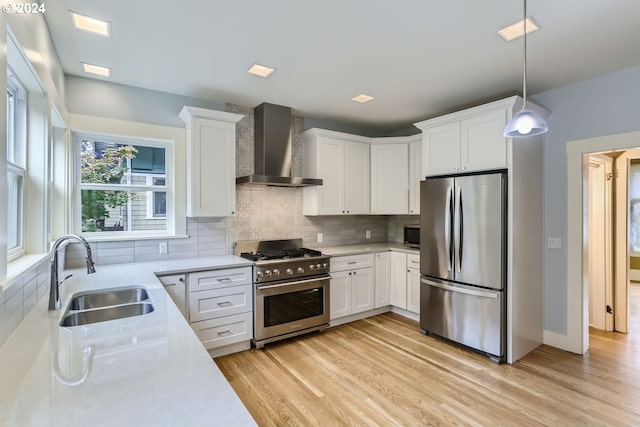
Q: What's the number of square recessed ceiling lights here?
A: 5